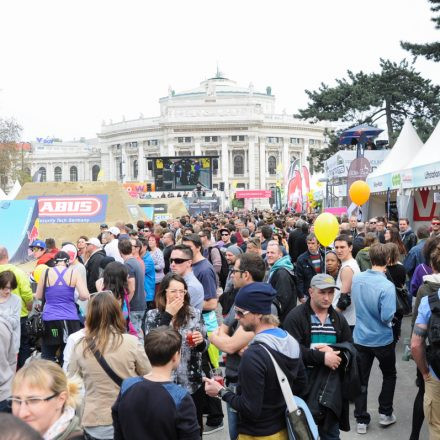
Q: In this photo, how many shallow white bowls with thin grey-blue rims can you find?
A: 0